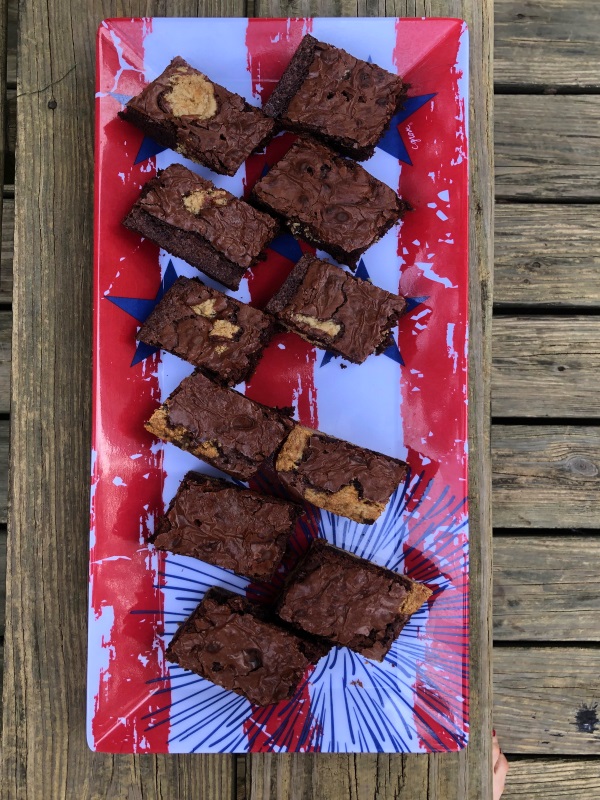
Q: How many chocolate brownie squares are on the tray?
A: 11